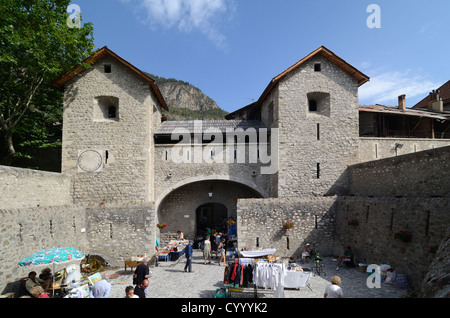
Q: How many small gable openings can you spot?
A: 2